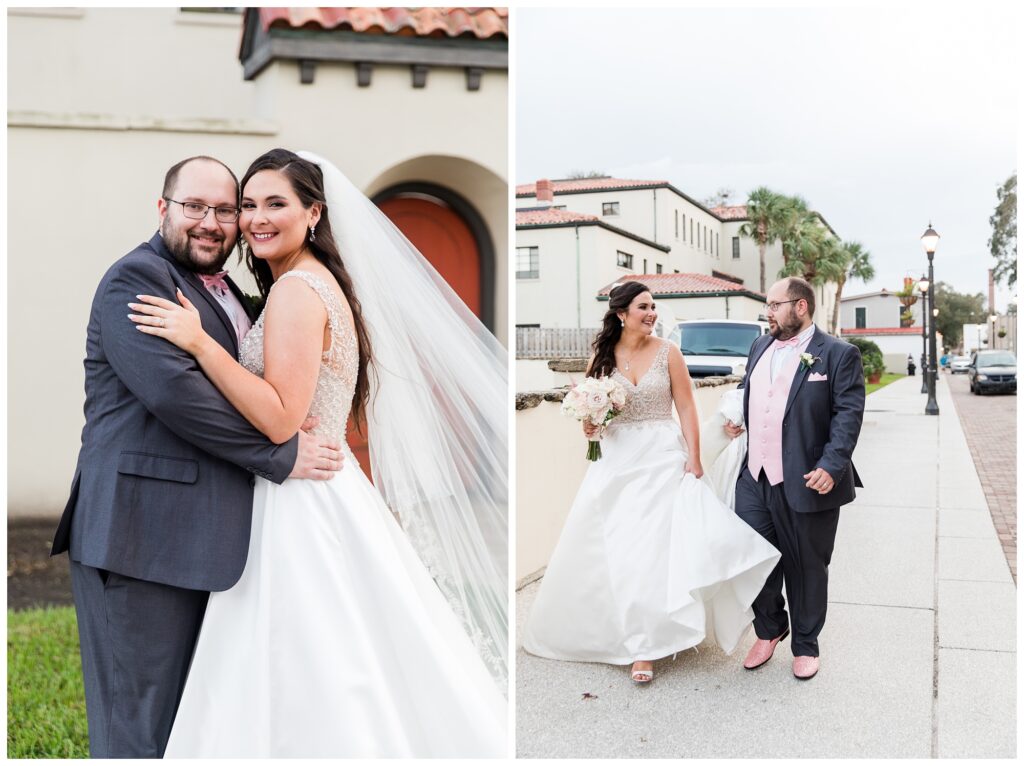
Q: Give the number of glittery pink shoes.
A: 2